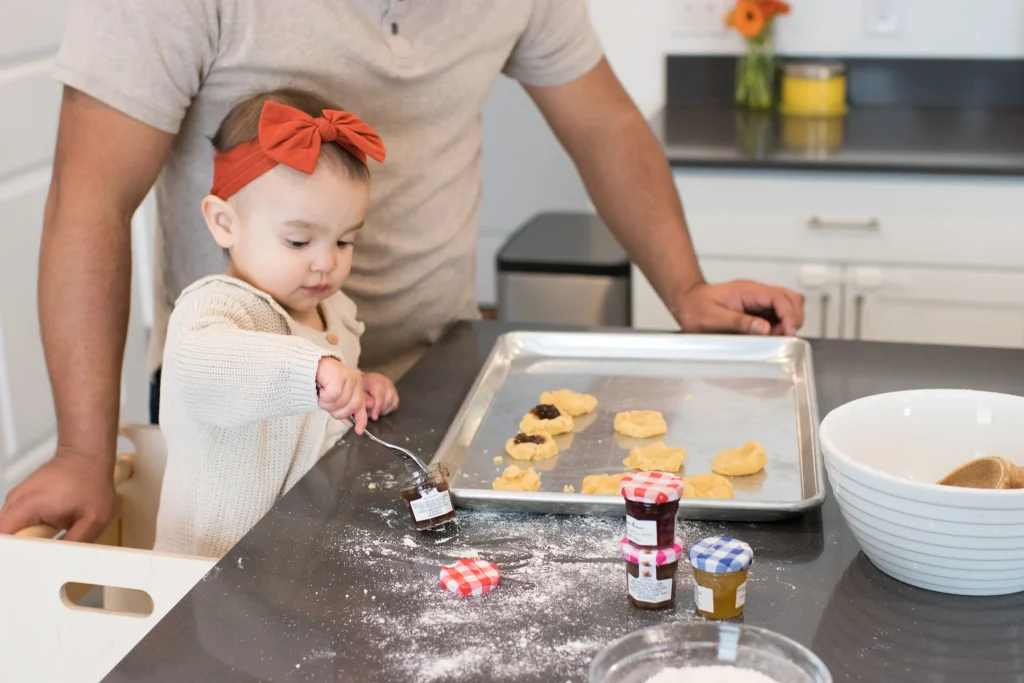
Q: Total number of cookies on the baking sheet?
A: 9